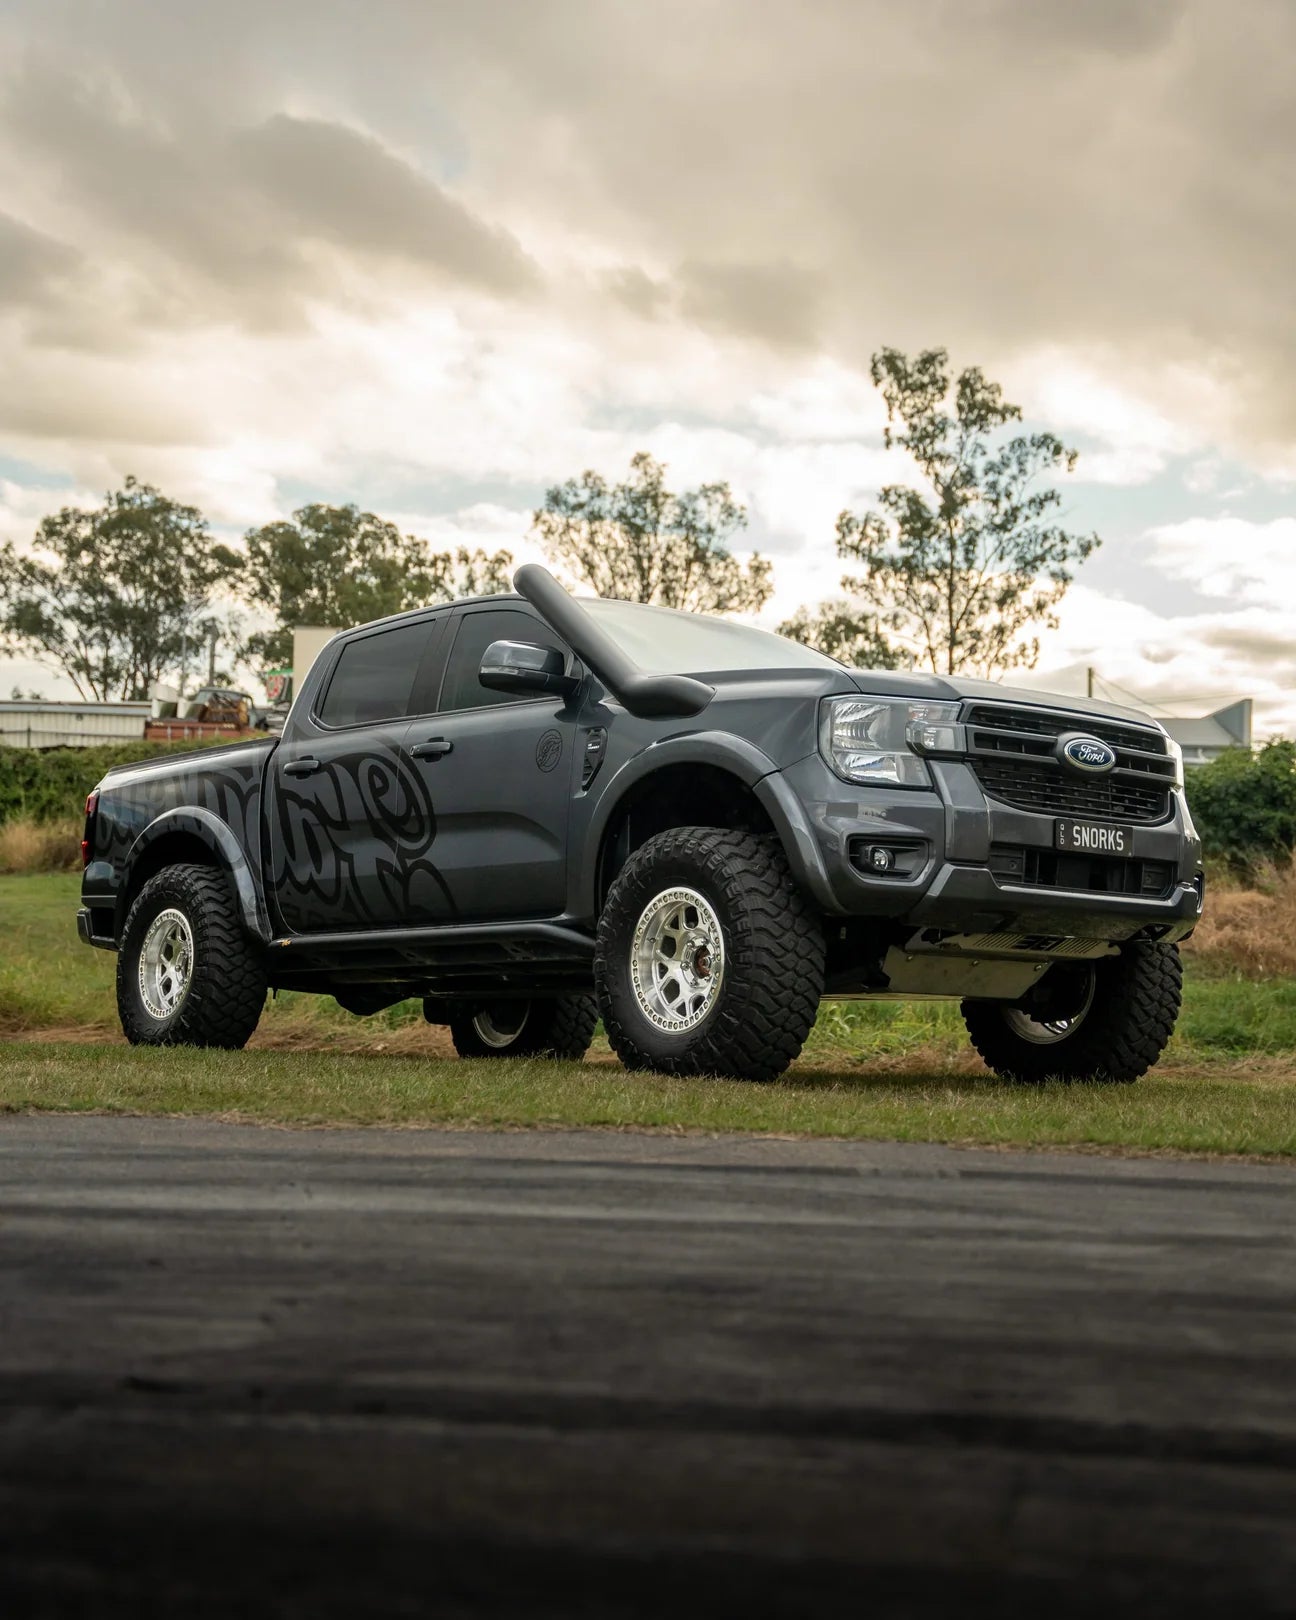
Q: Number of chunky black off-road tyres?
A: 4